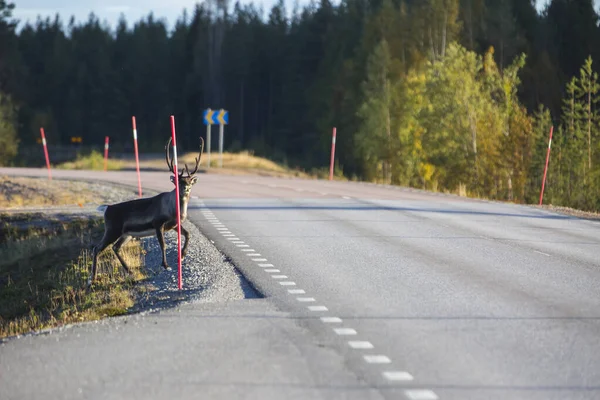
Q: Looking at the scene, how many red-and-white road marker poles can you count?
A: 6